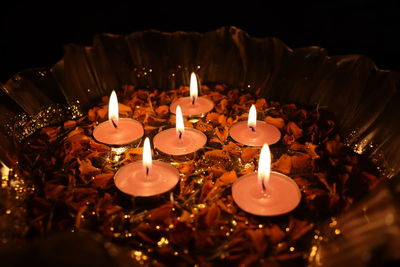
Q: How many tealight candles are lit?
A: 6